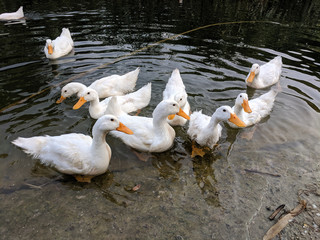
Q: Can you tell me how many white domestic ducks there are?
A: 10